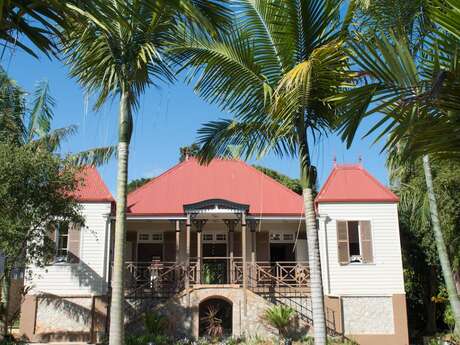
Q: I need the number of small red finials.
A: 2